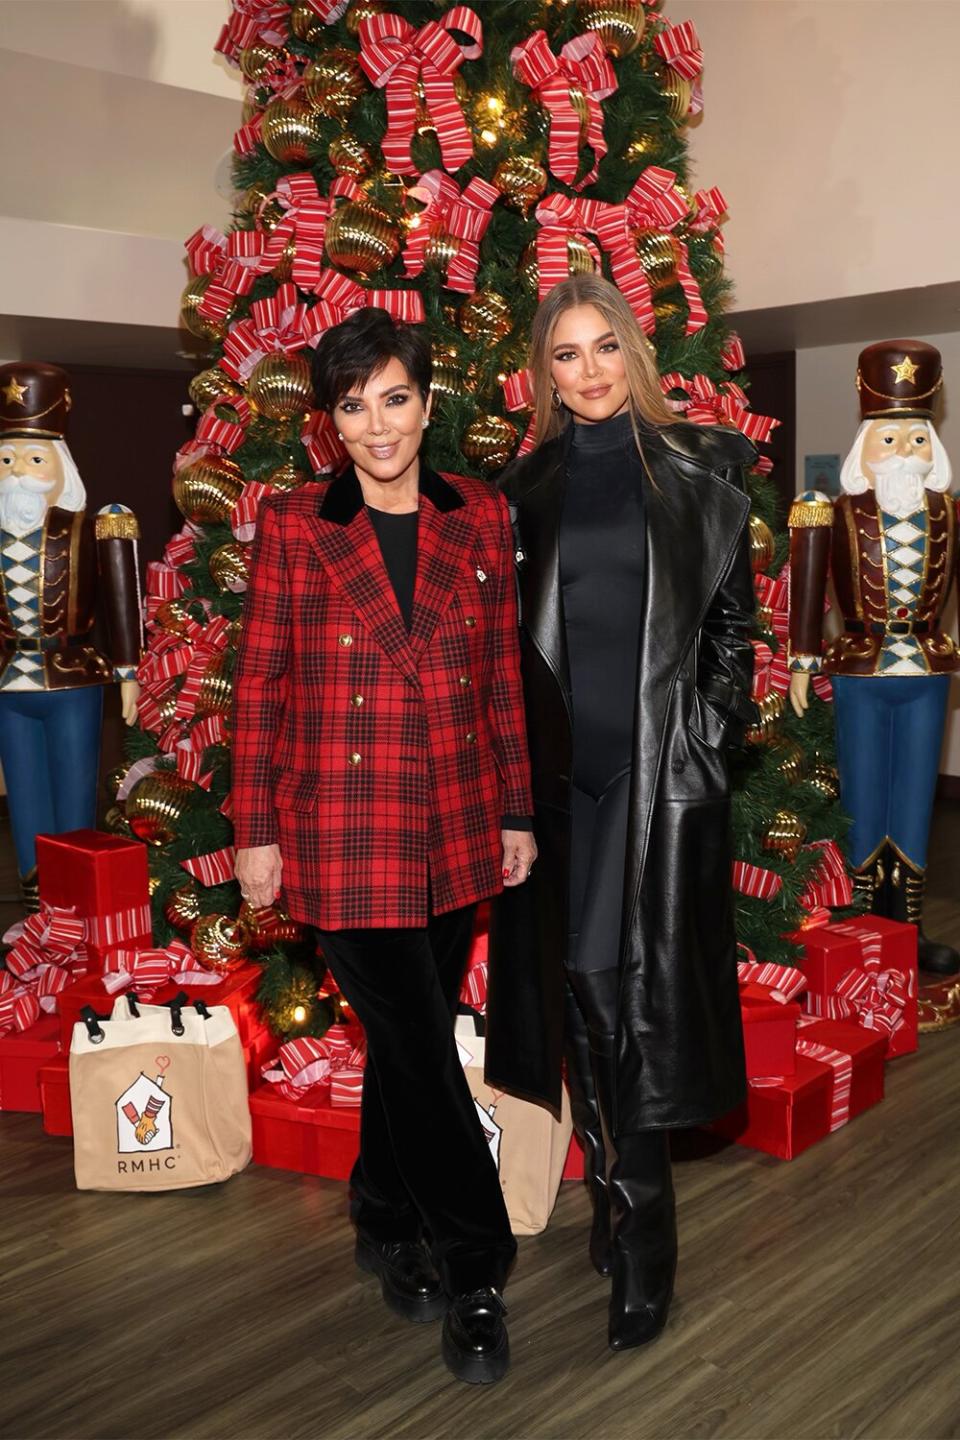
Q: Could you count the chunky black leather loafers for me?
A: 2